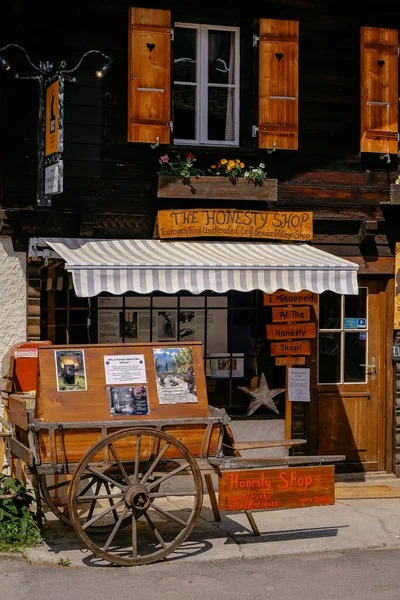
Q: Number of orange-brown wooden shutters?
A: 3